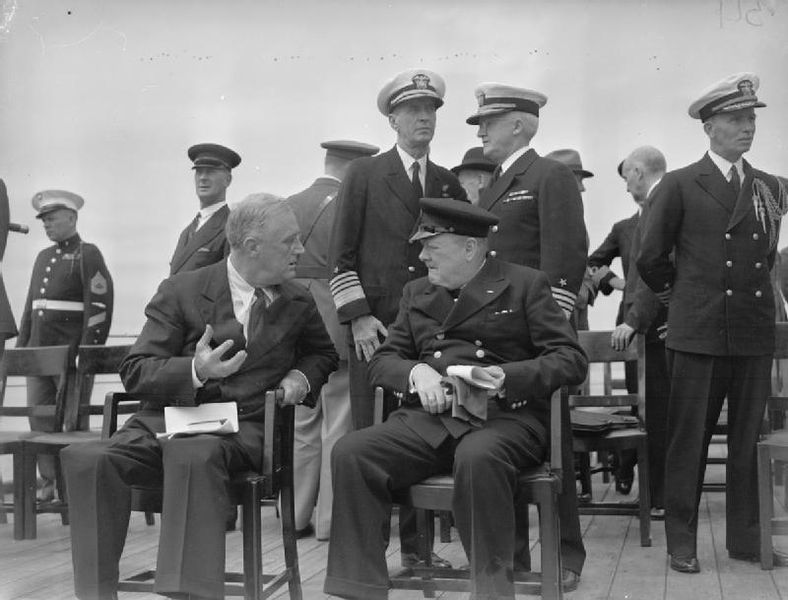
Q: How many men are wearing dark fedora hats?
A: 2